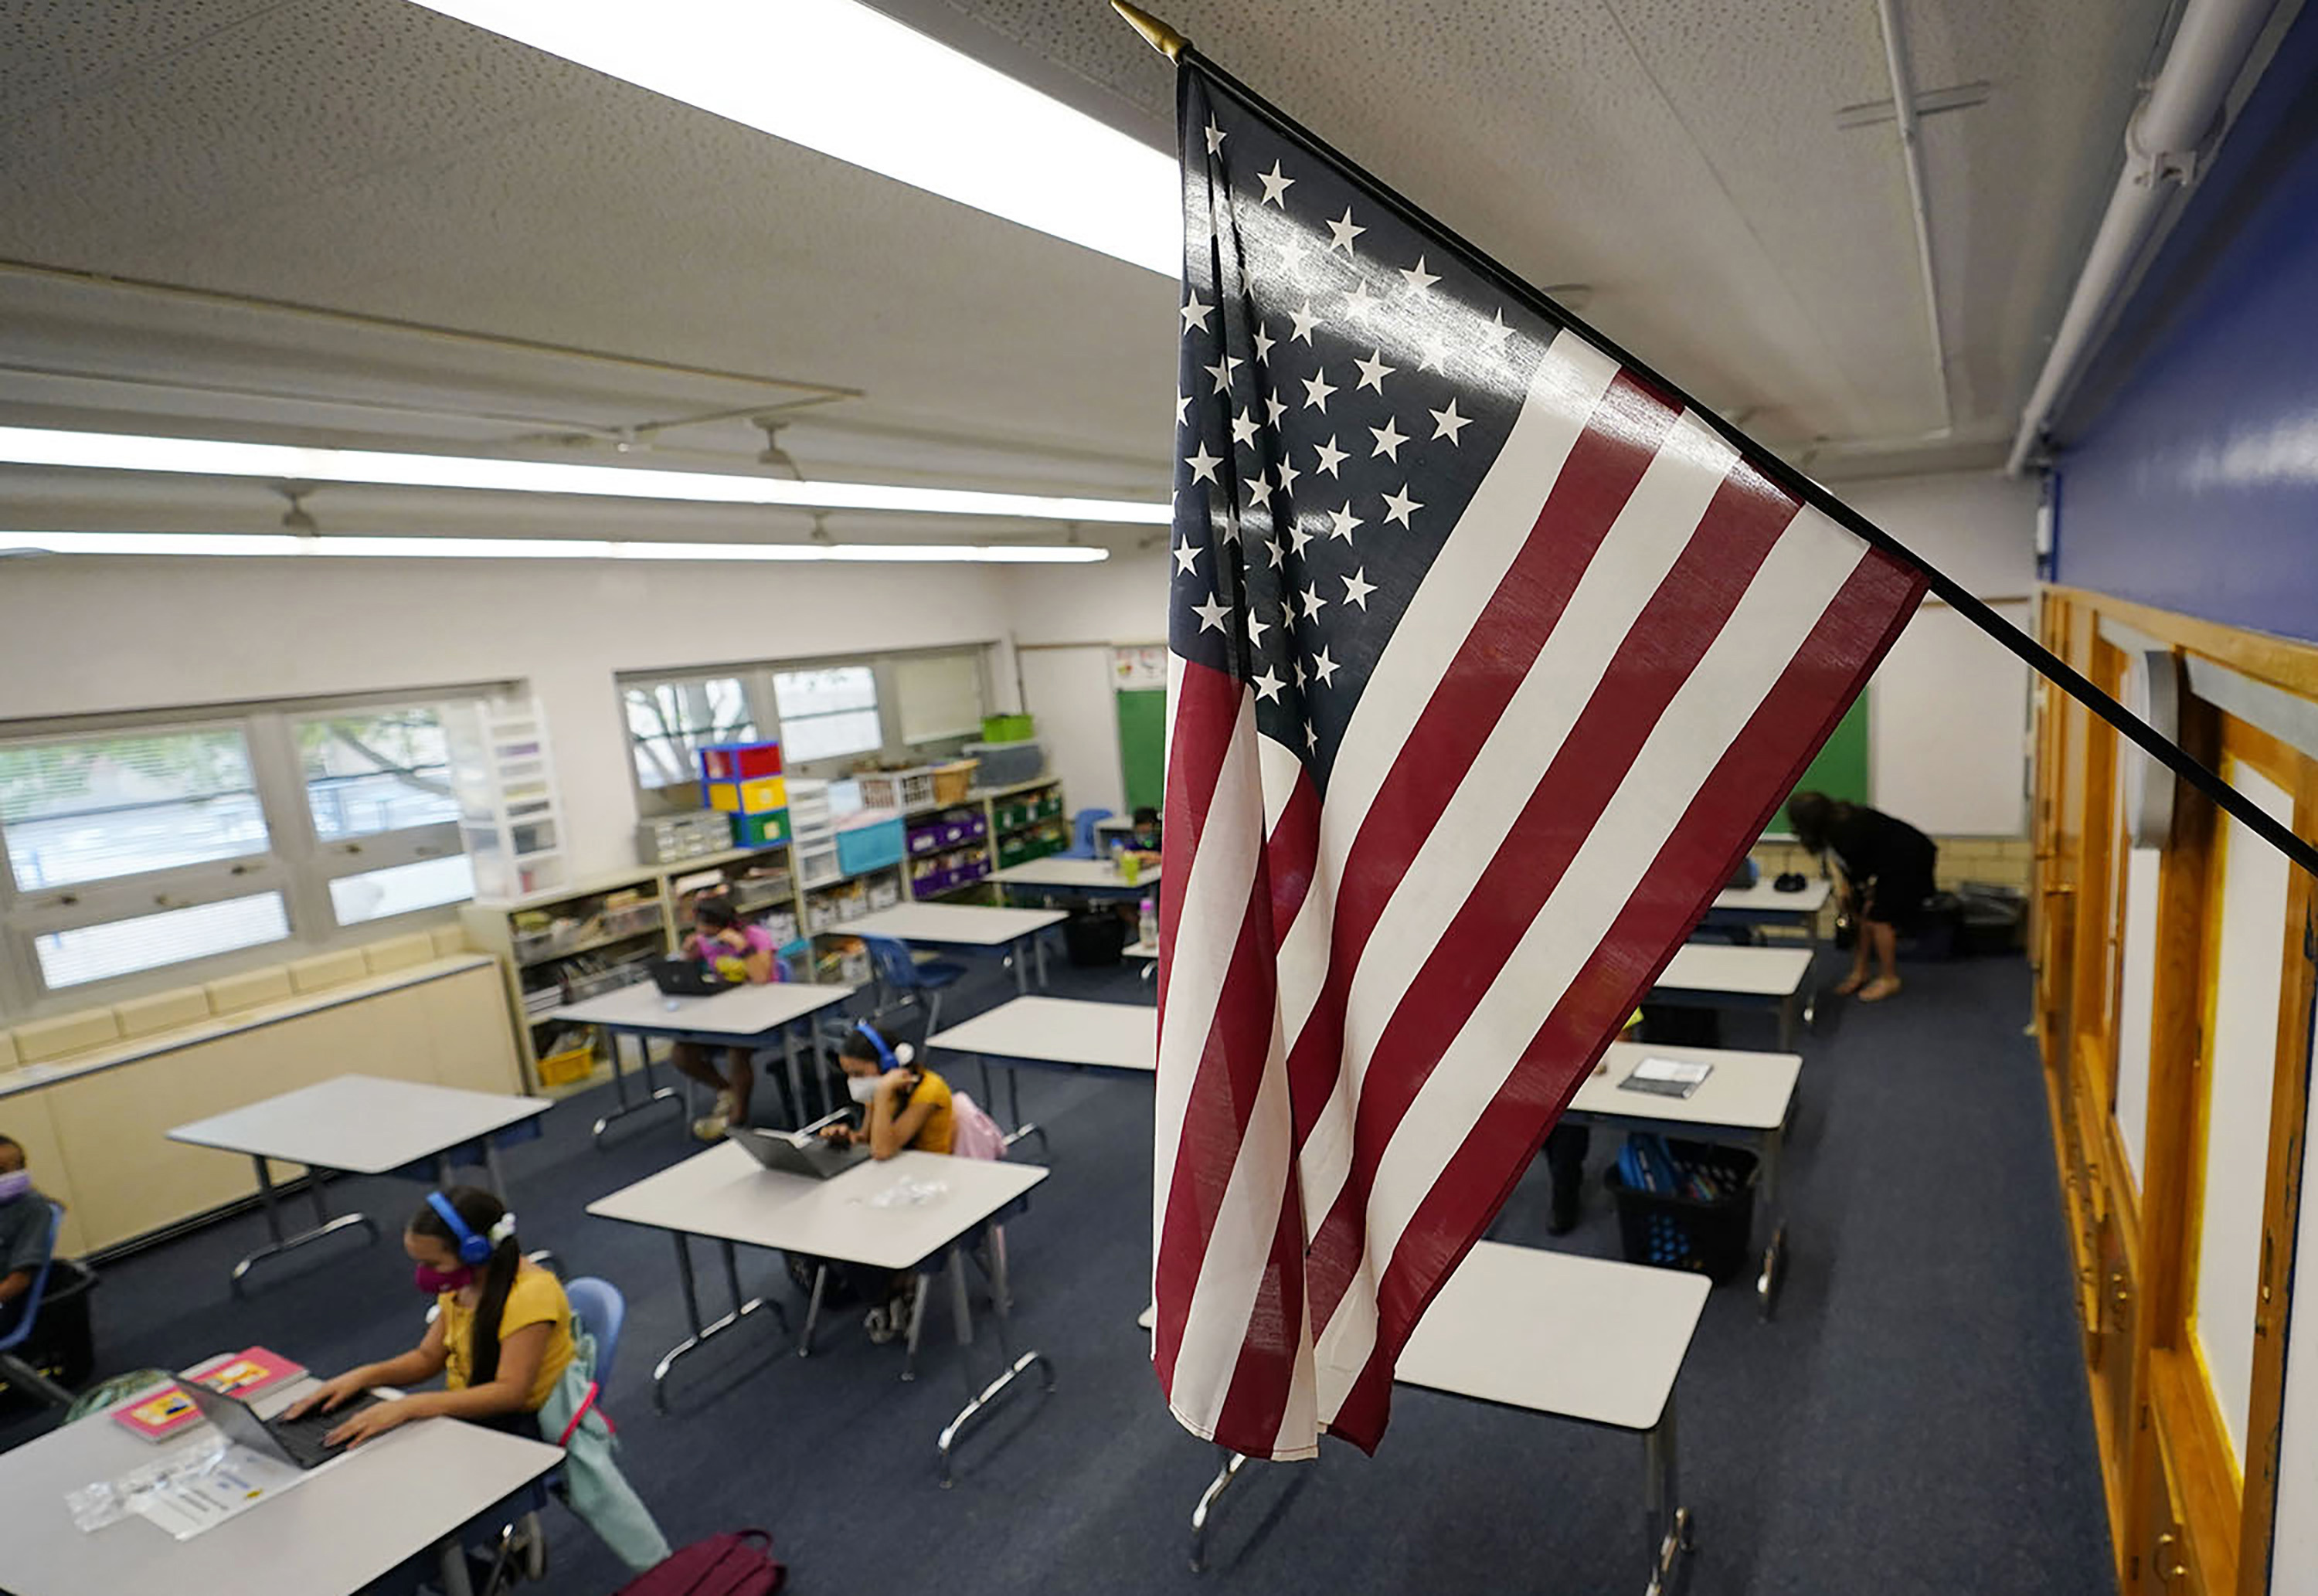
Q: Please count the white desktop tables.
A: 12